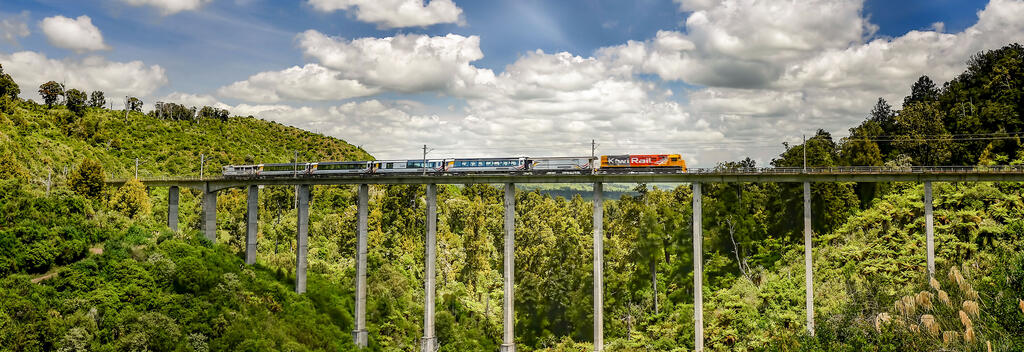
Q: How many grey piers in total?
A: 11